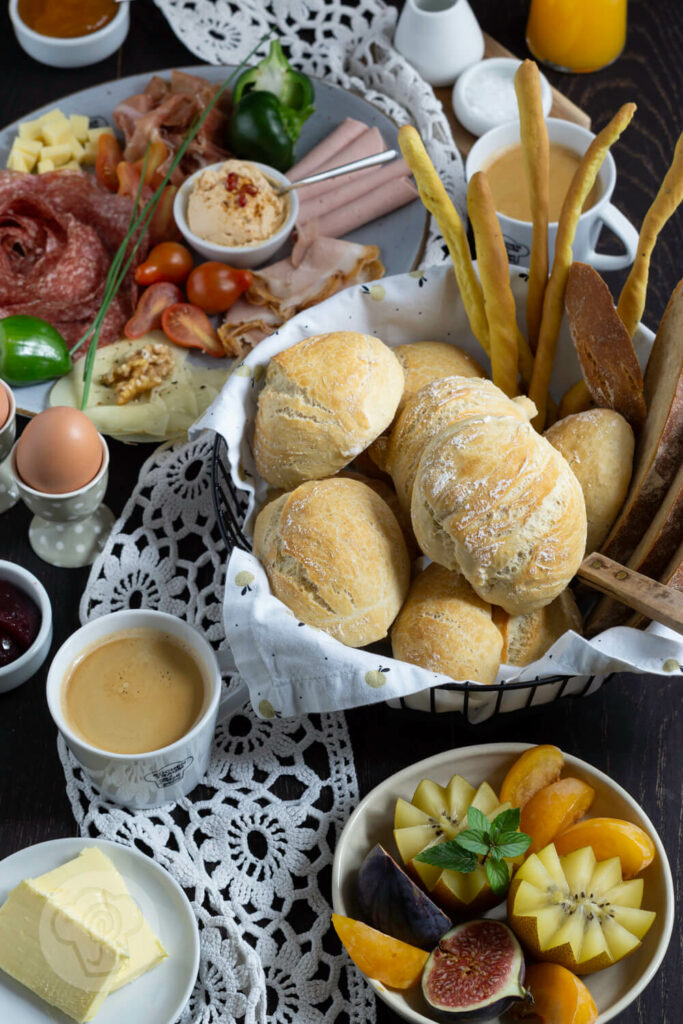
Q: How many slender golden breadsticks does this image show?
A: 5